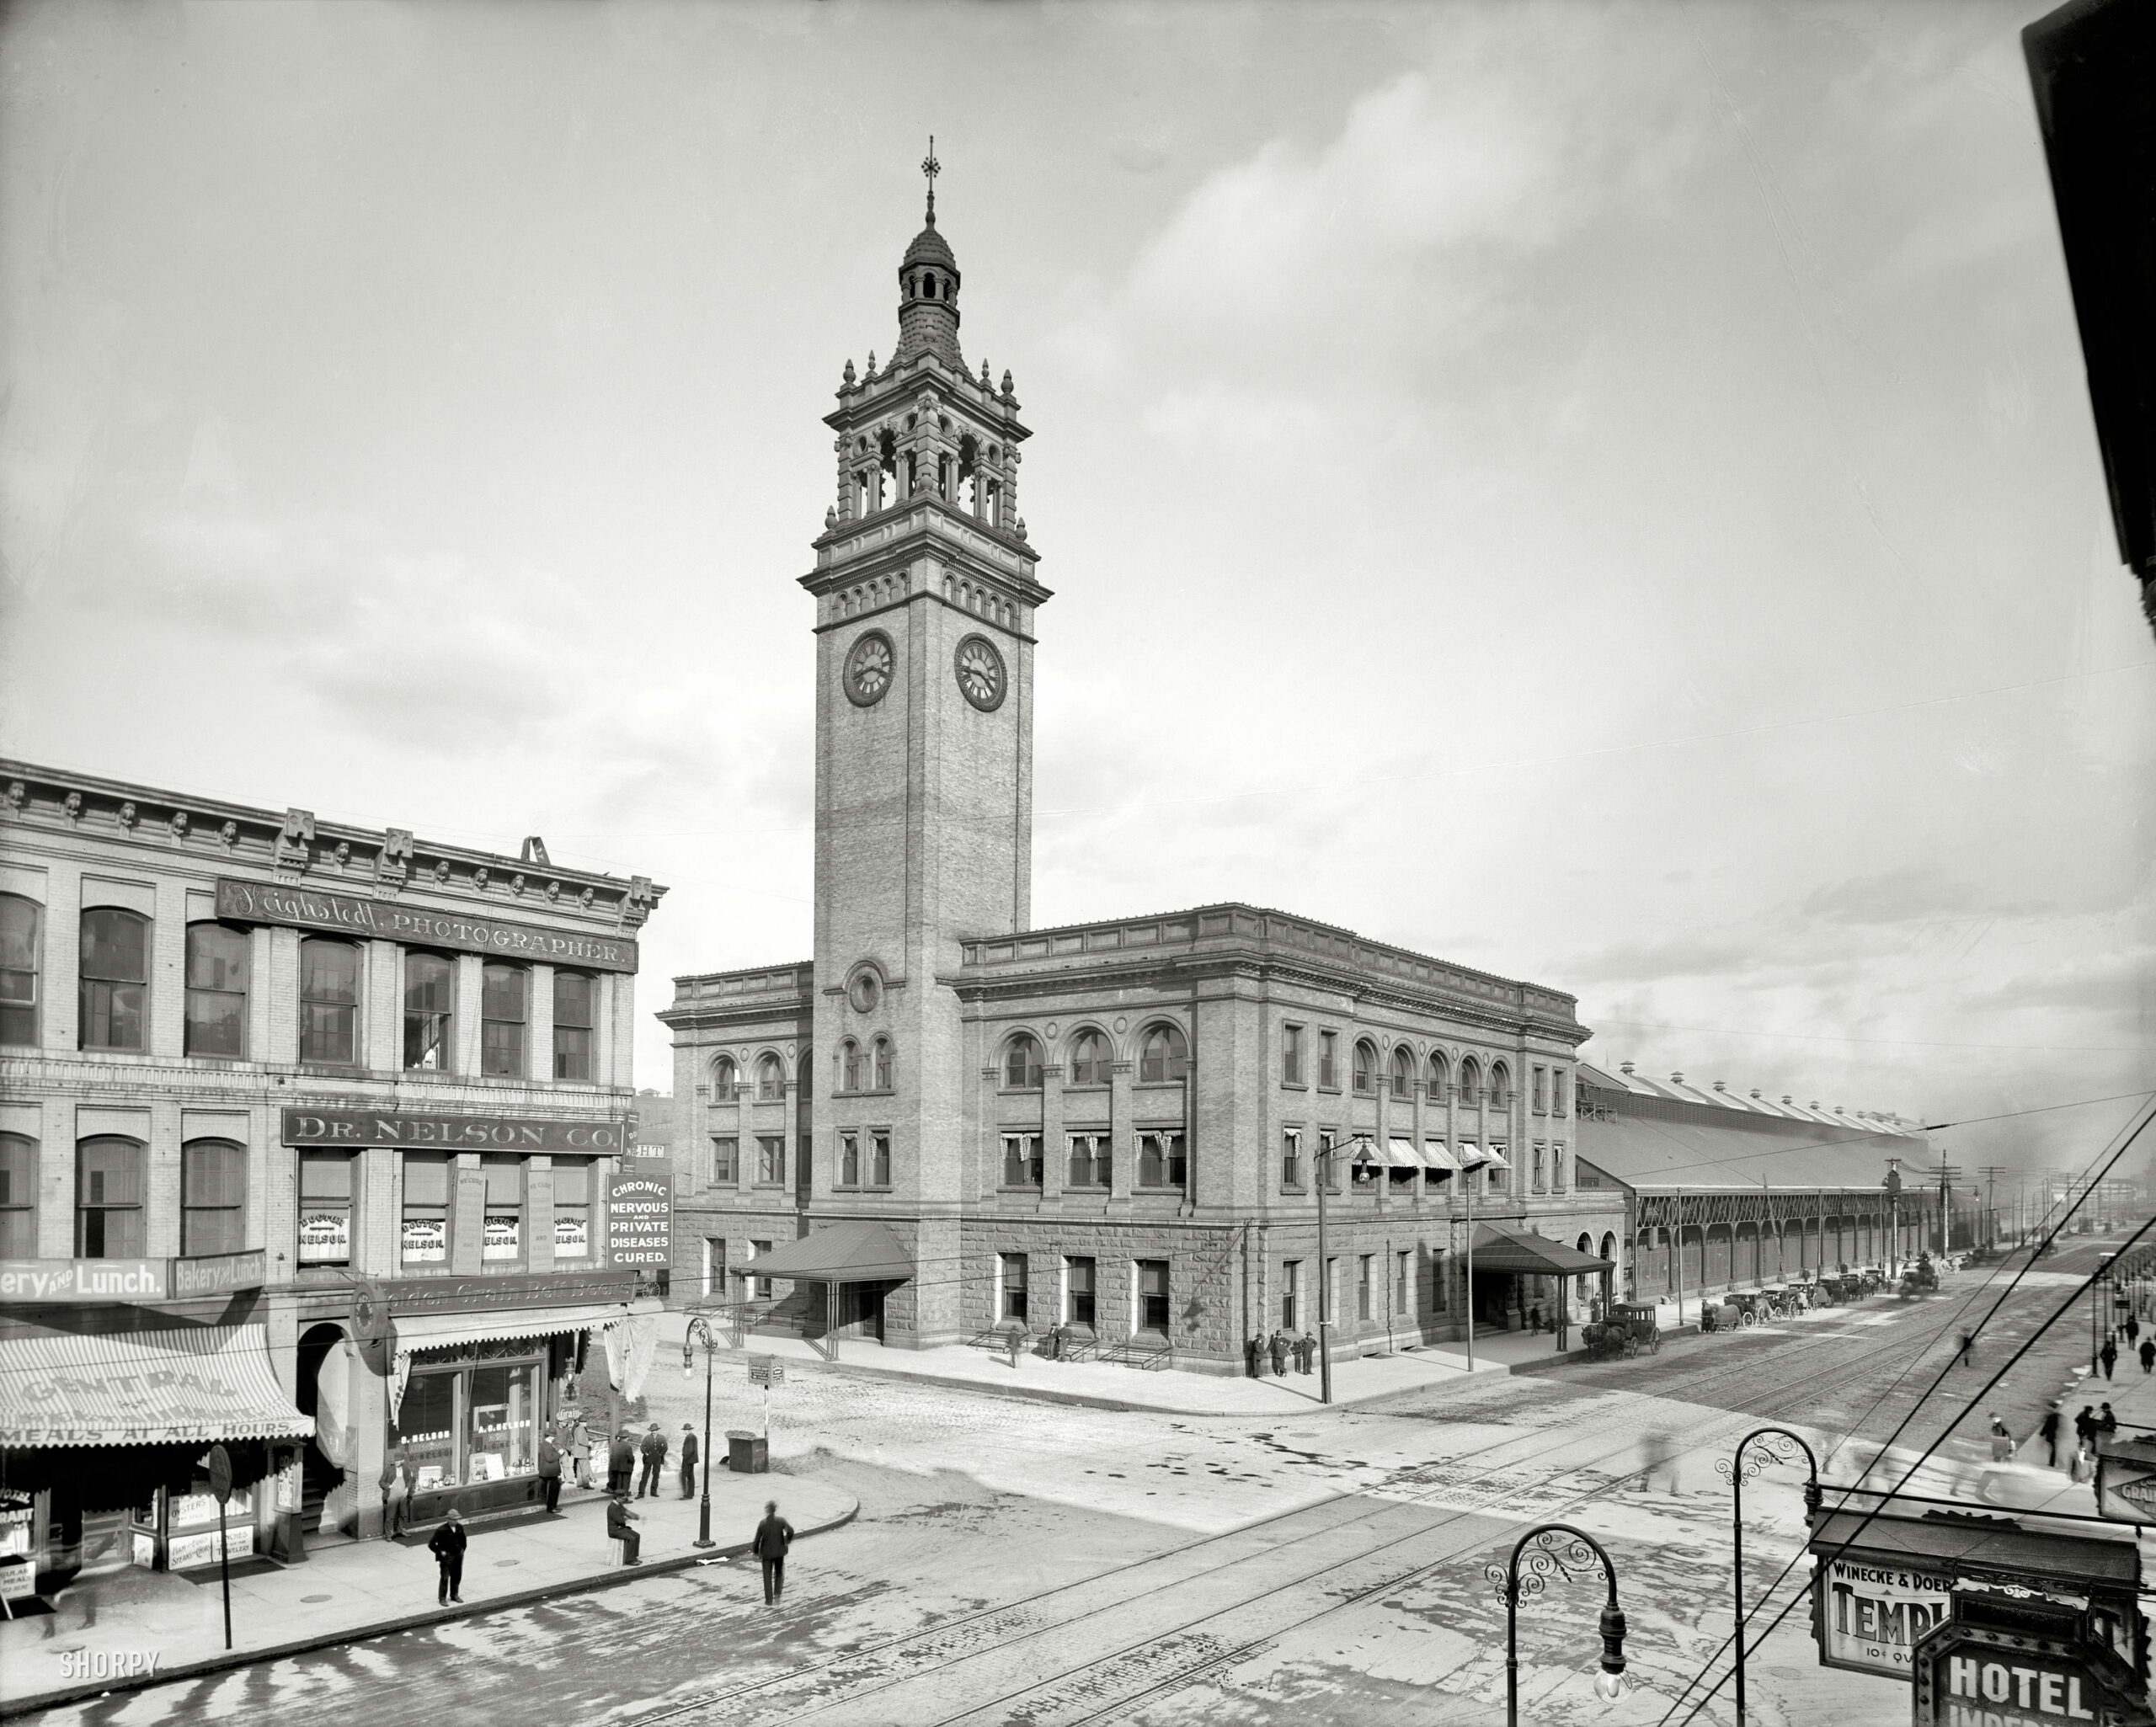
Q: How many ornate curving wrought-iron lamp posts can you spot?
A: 3